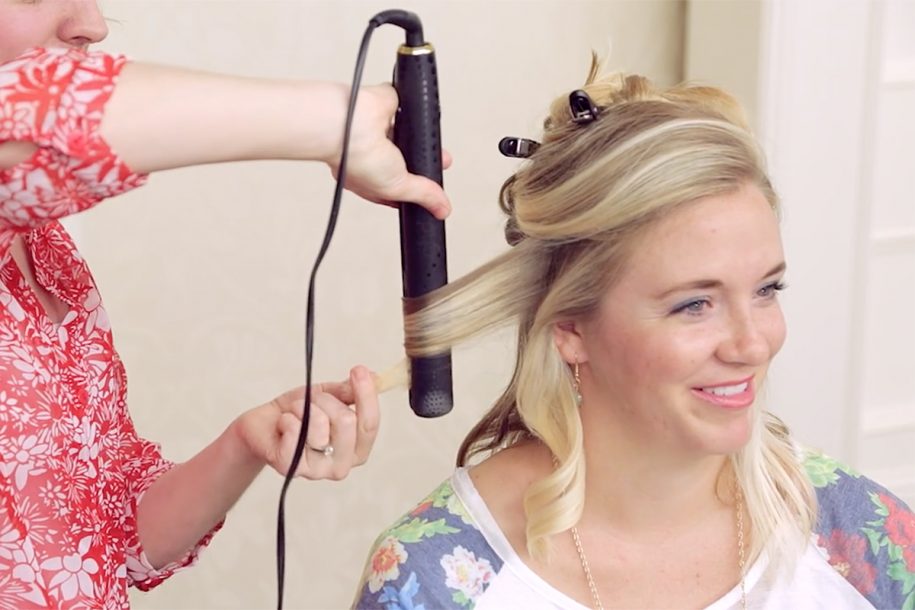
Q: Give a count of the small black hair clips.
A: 2